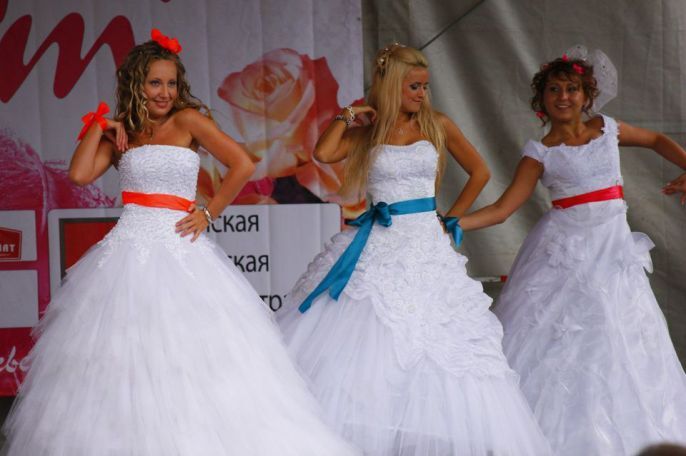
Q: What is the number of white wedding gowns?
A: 3